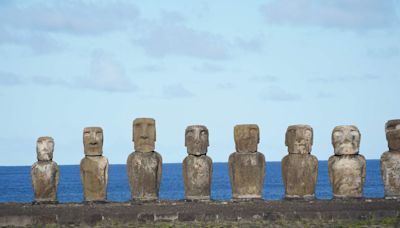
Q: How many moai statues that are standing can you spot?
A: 8